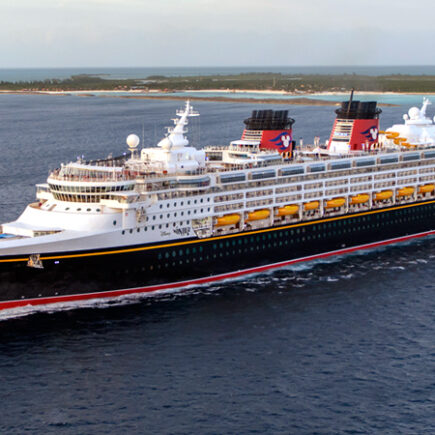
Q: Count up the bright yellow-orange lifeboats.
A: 9